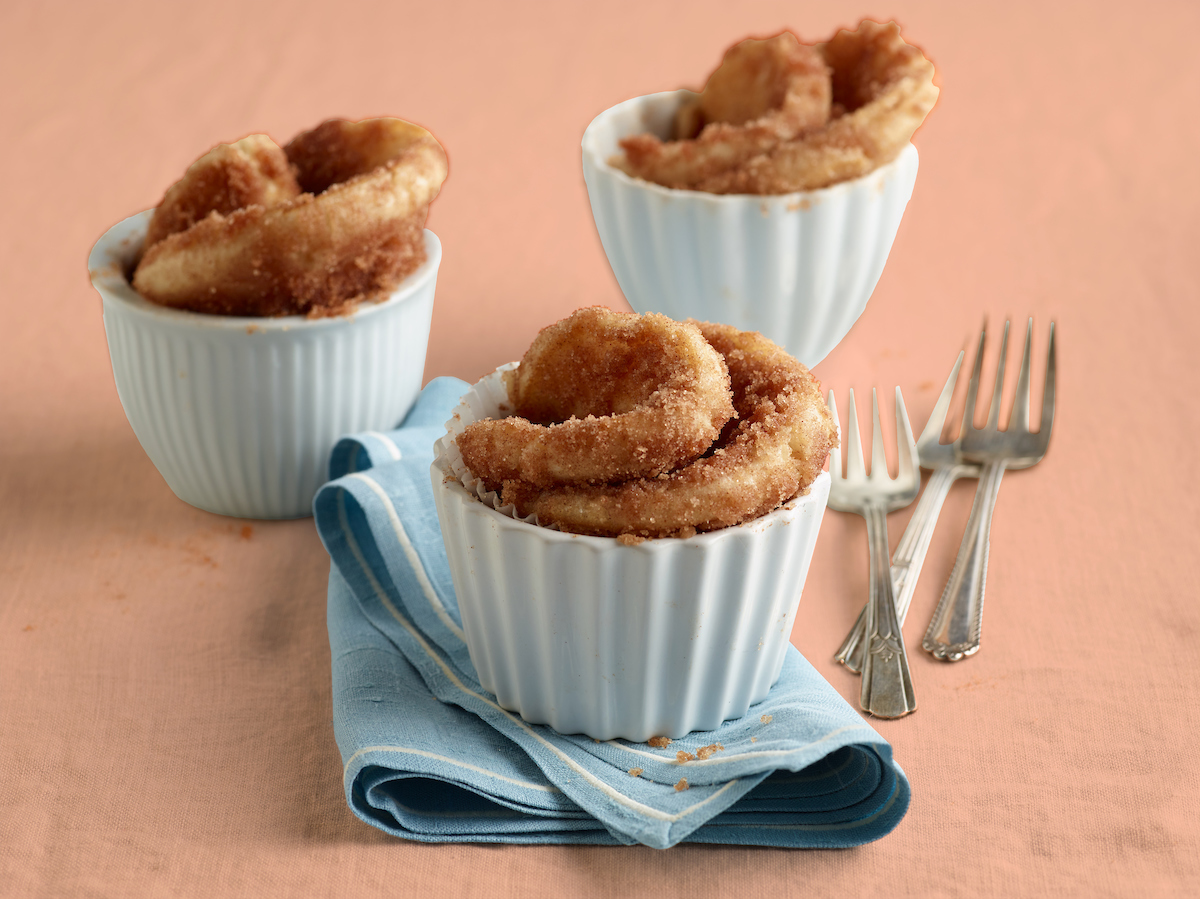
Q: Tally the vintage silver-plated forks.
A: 3